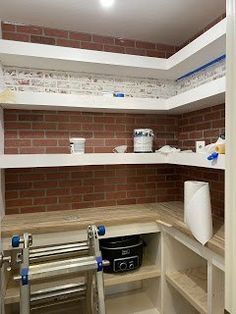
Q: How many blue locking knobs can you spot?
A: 2